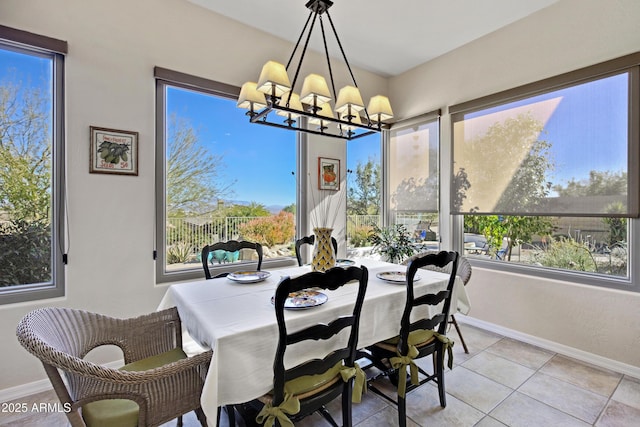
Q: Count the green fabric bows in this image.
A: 4